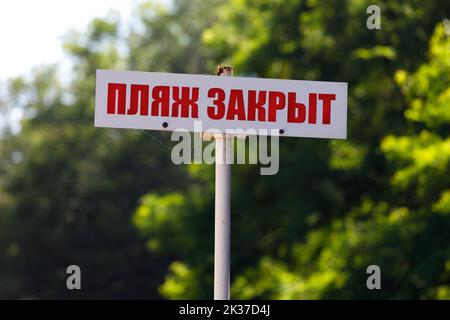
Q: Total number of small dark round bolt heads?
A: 2